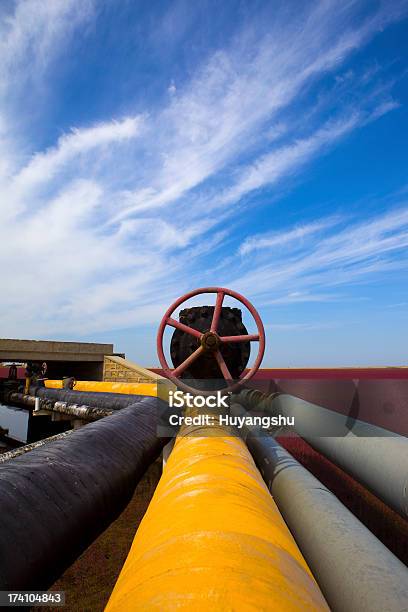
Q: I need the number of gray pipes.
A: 2